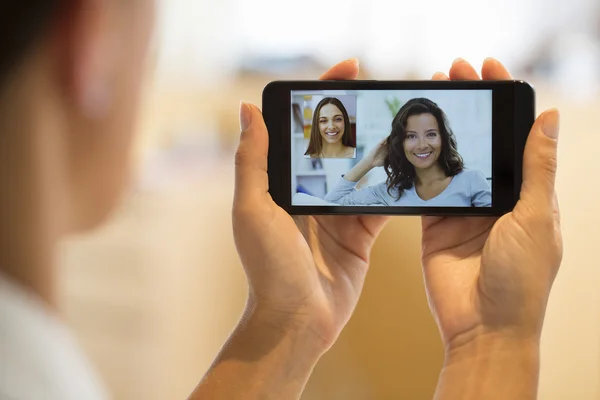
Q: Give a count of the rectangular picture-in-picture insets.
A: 1